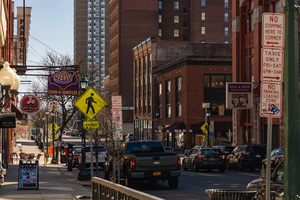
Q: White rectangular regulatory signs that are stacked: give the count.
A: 3